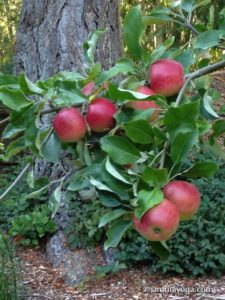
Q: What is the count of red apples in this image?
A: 7